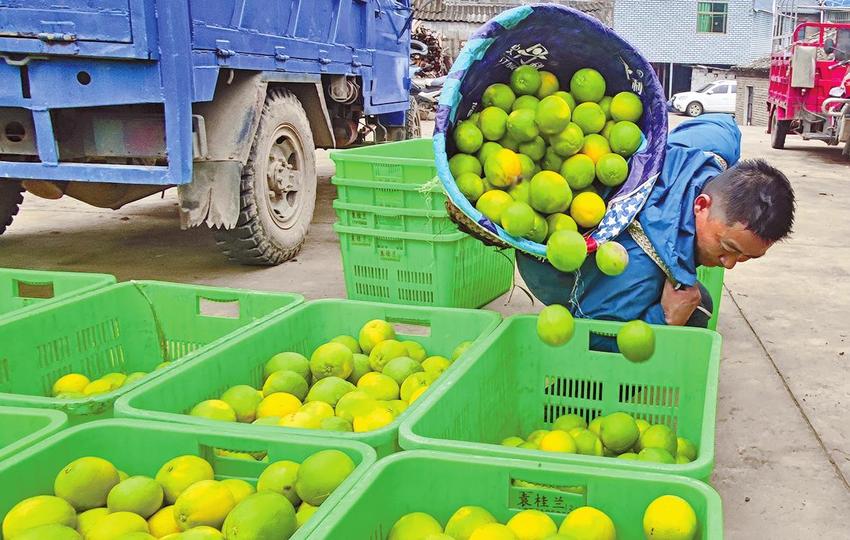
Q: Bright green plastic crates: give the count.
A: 12